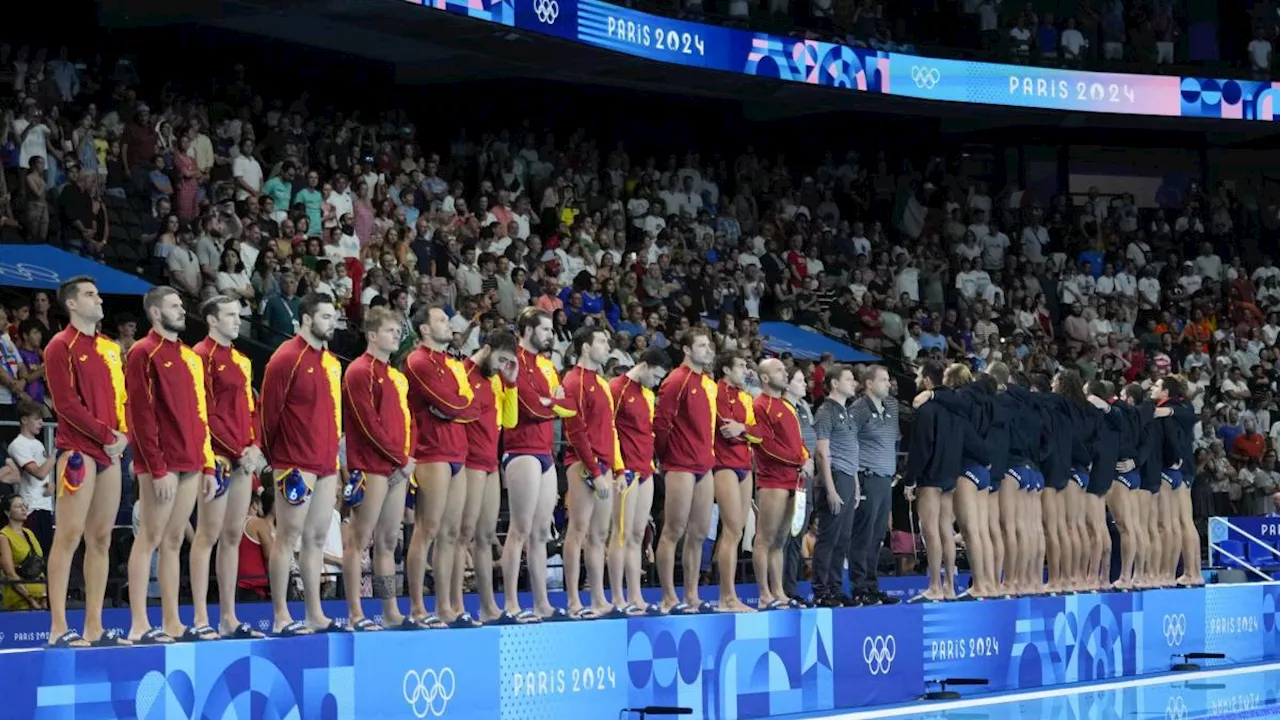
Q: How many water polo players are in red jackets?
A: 13